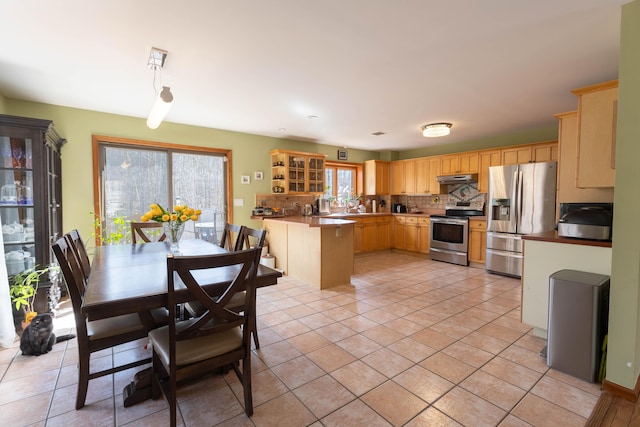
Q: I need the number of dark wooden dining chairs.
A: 6